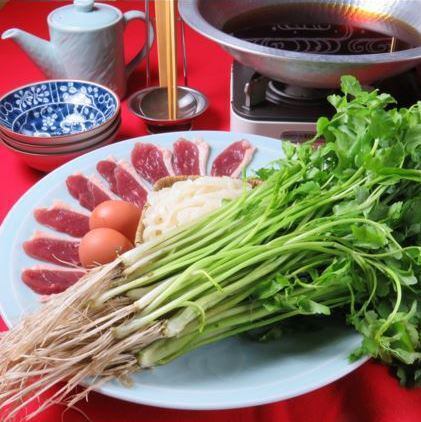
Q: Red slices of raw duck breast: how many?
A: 8